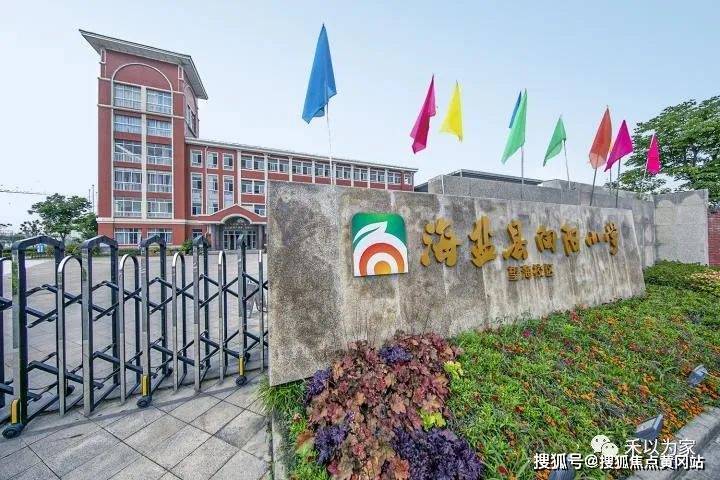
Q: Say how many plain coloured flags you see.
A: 9